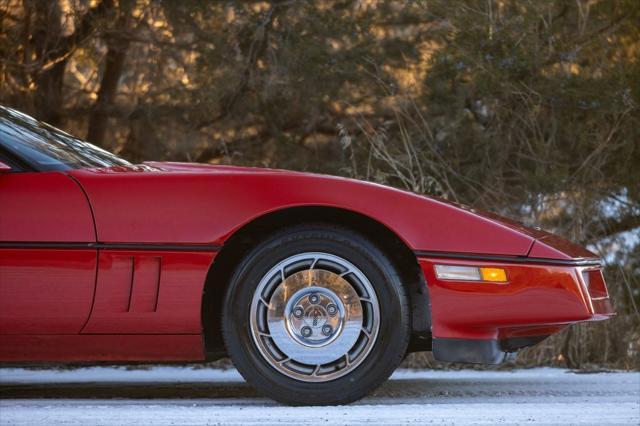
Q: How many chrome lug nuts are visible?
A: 5